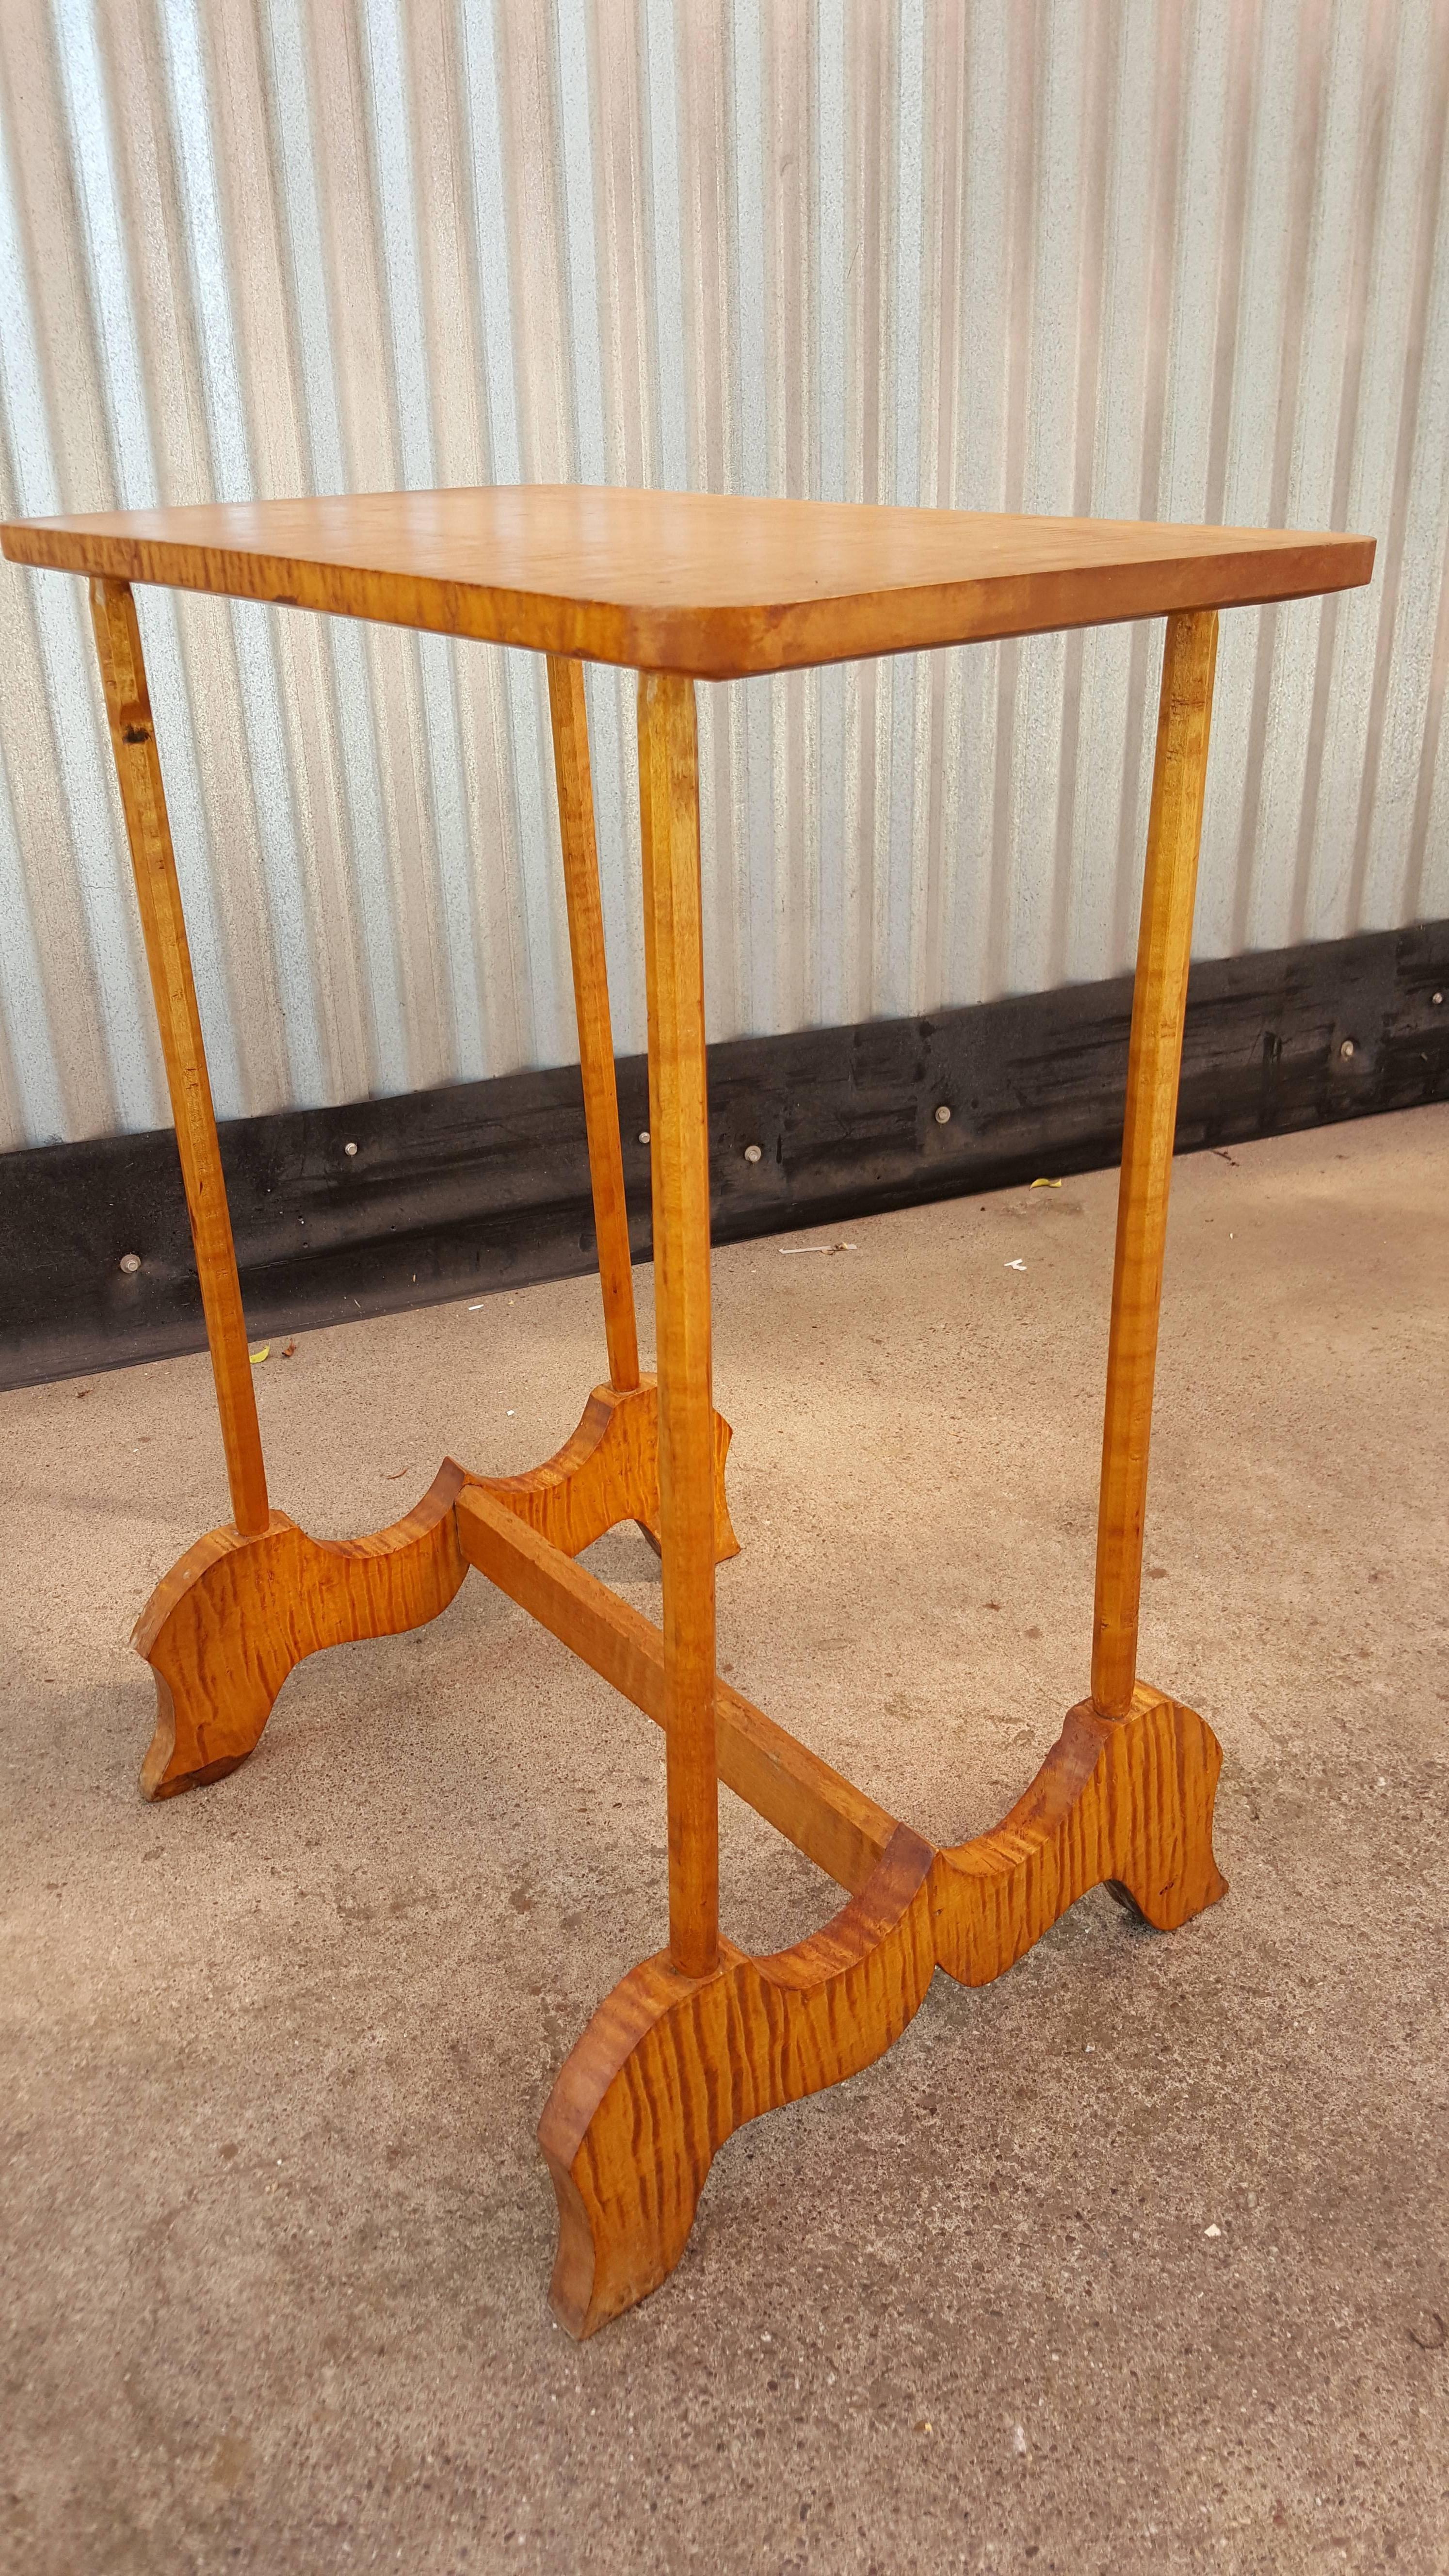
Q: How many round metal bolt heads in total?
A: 7